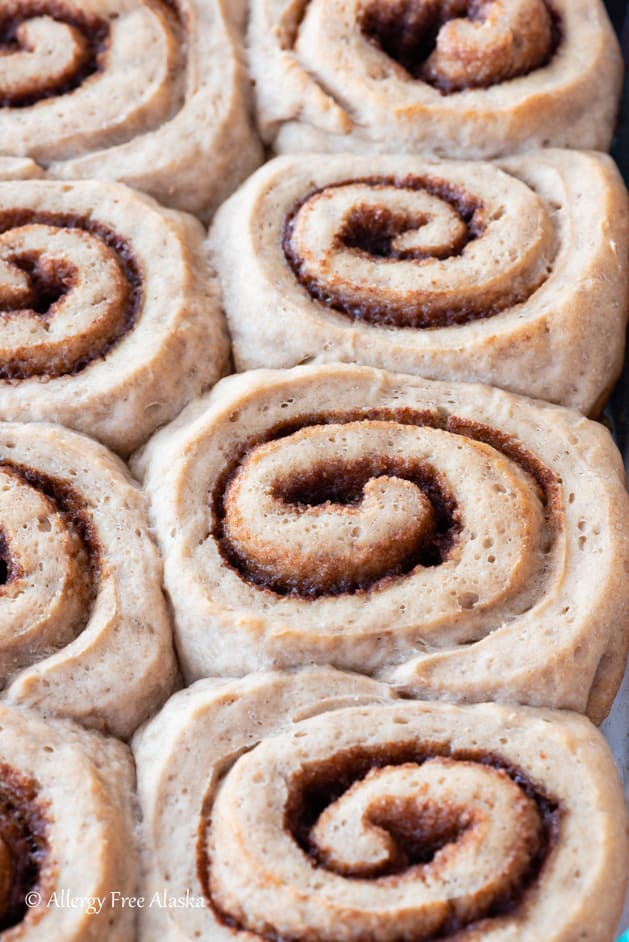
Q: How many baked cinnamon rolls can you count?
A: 8